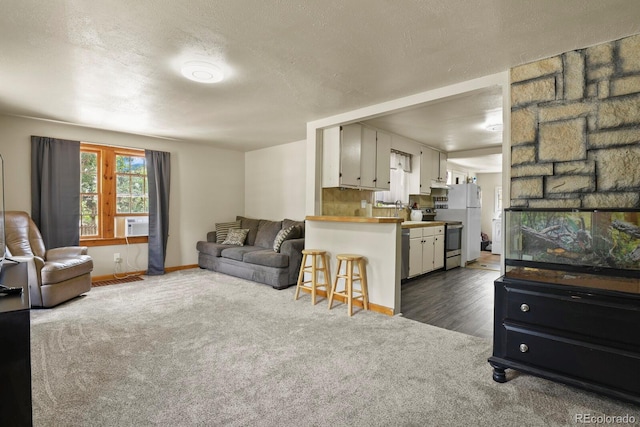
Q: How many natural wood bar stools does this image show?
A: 2